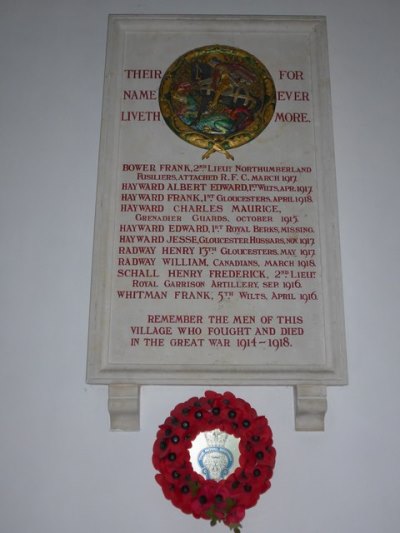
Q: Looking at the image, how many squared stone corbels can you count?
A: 2